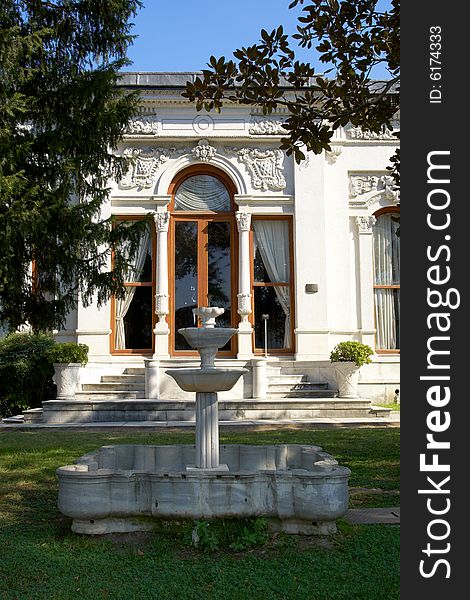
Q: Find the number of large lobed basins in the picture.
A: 1